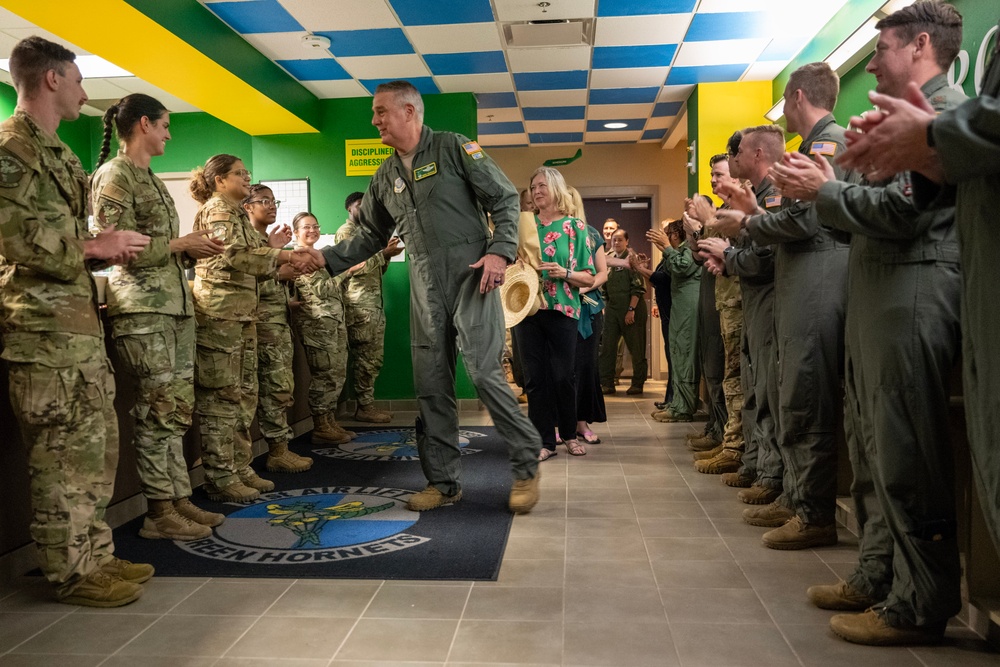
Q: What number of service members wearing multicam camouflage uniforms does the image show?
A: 7